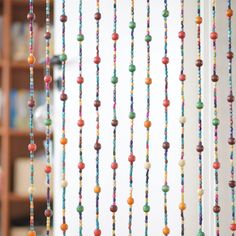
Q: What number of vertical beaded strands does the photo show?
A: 13